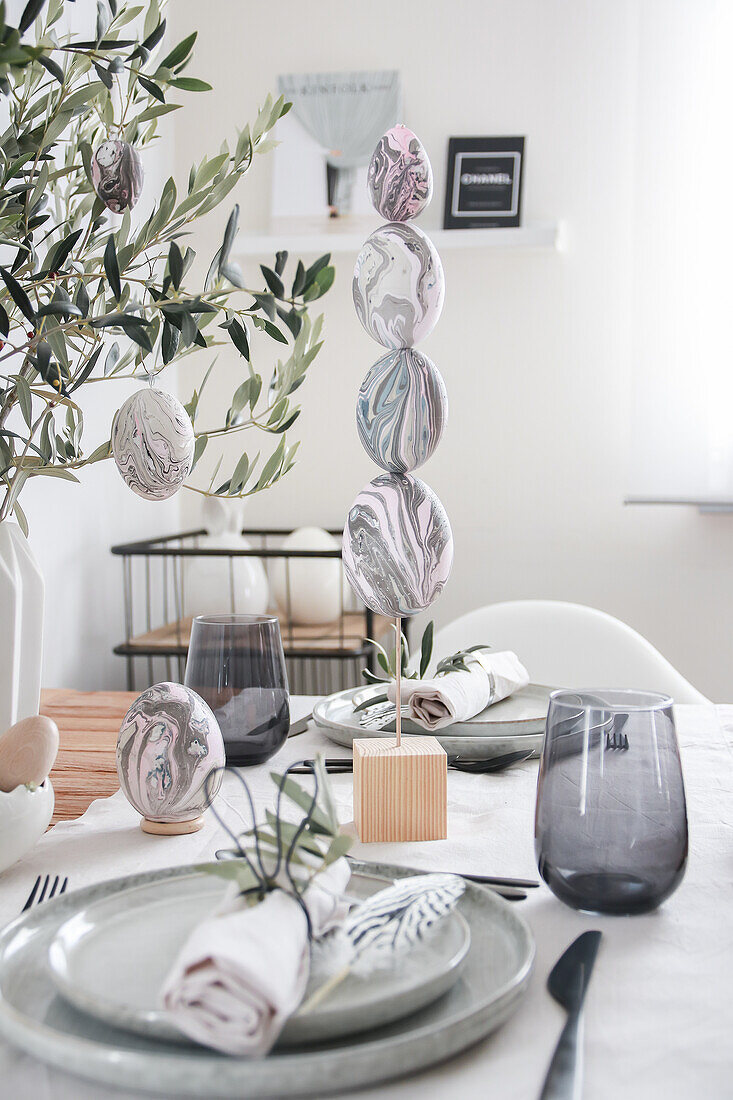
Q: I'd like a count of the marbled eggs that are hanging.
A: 2